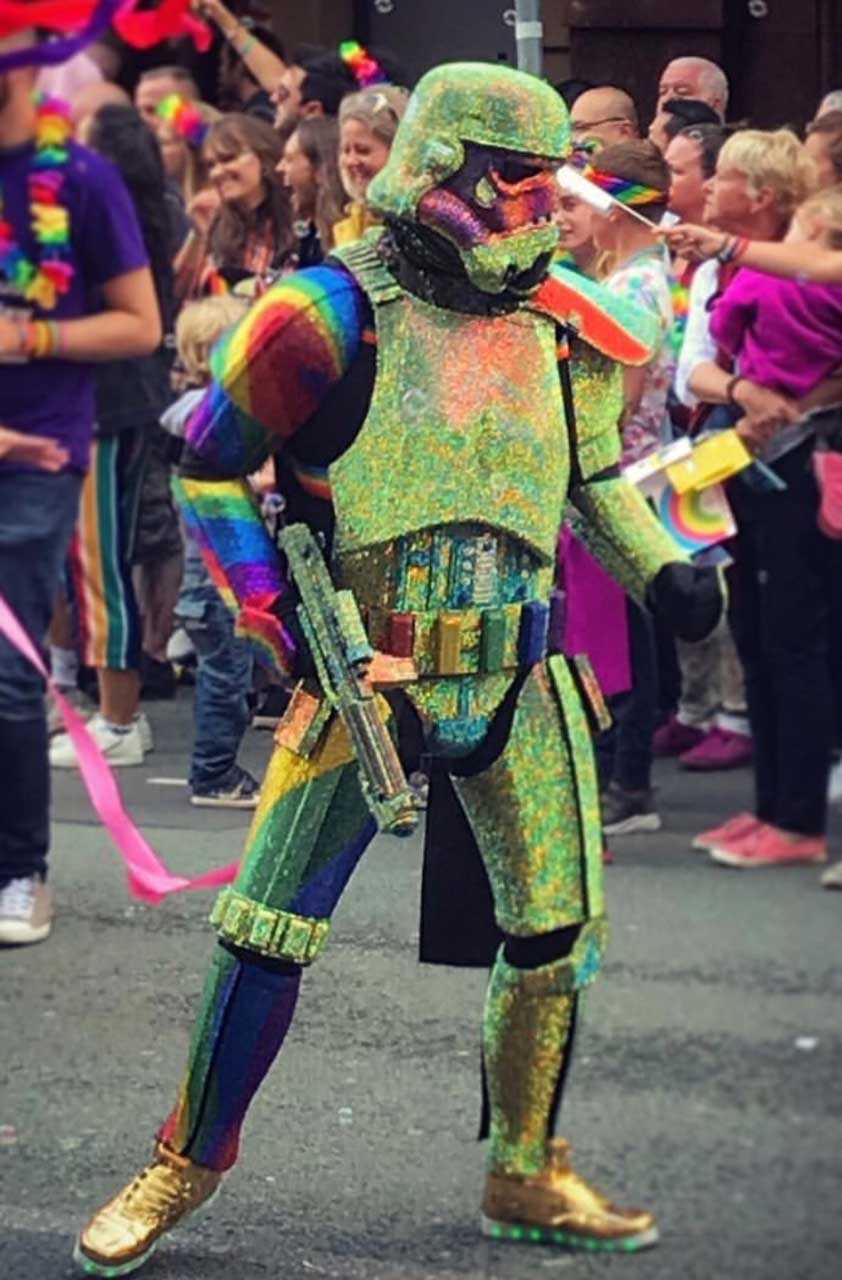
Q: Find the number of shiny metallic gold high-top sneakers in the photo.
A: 2